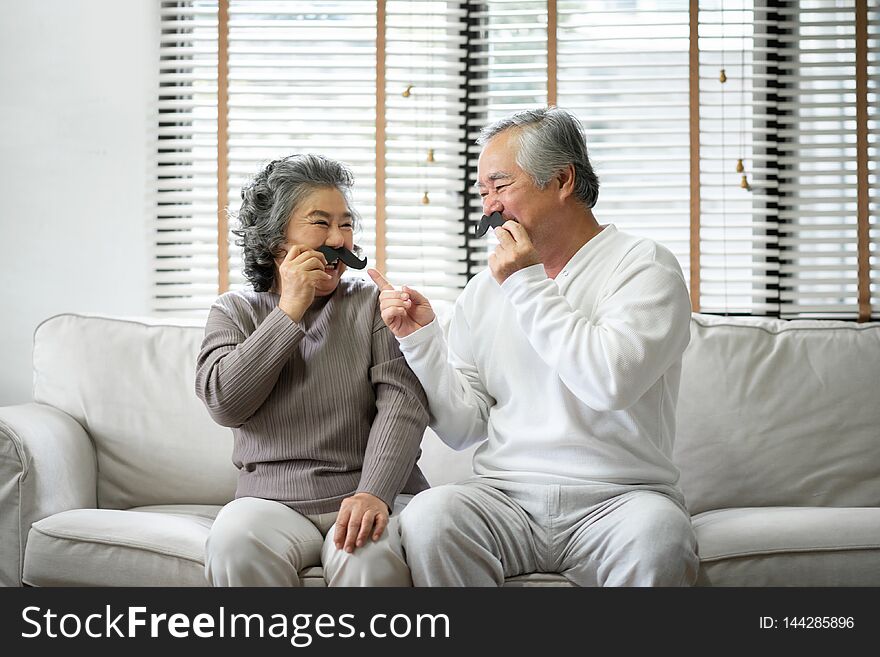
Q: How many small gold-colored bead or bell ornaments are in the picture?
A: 6